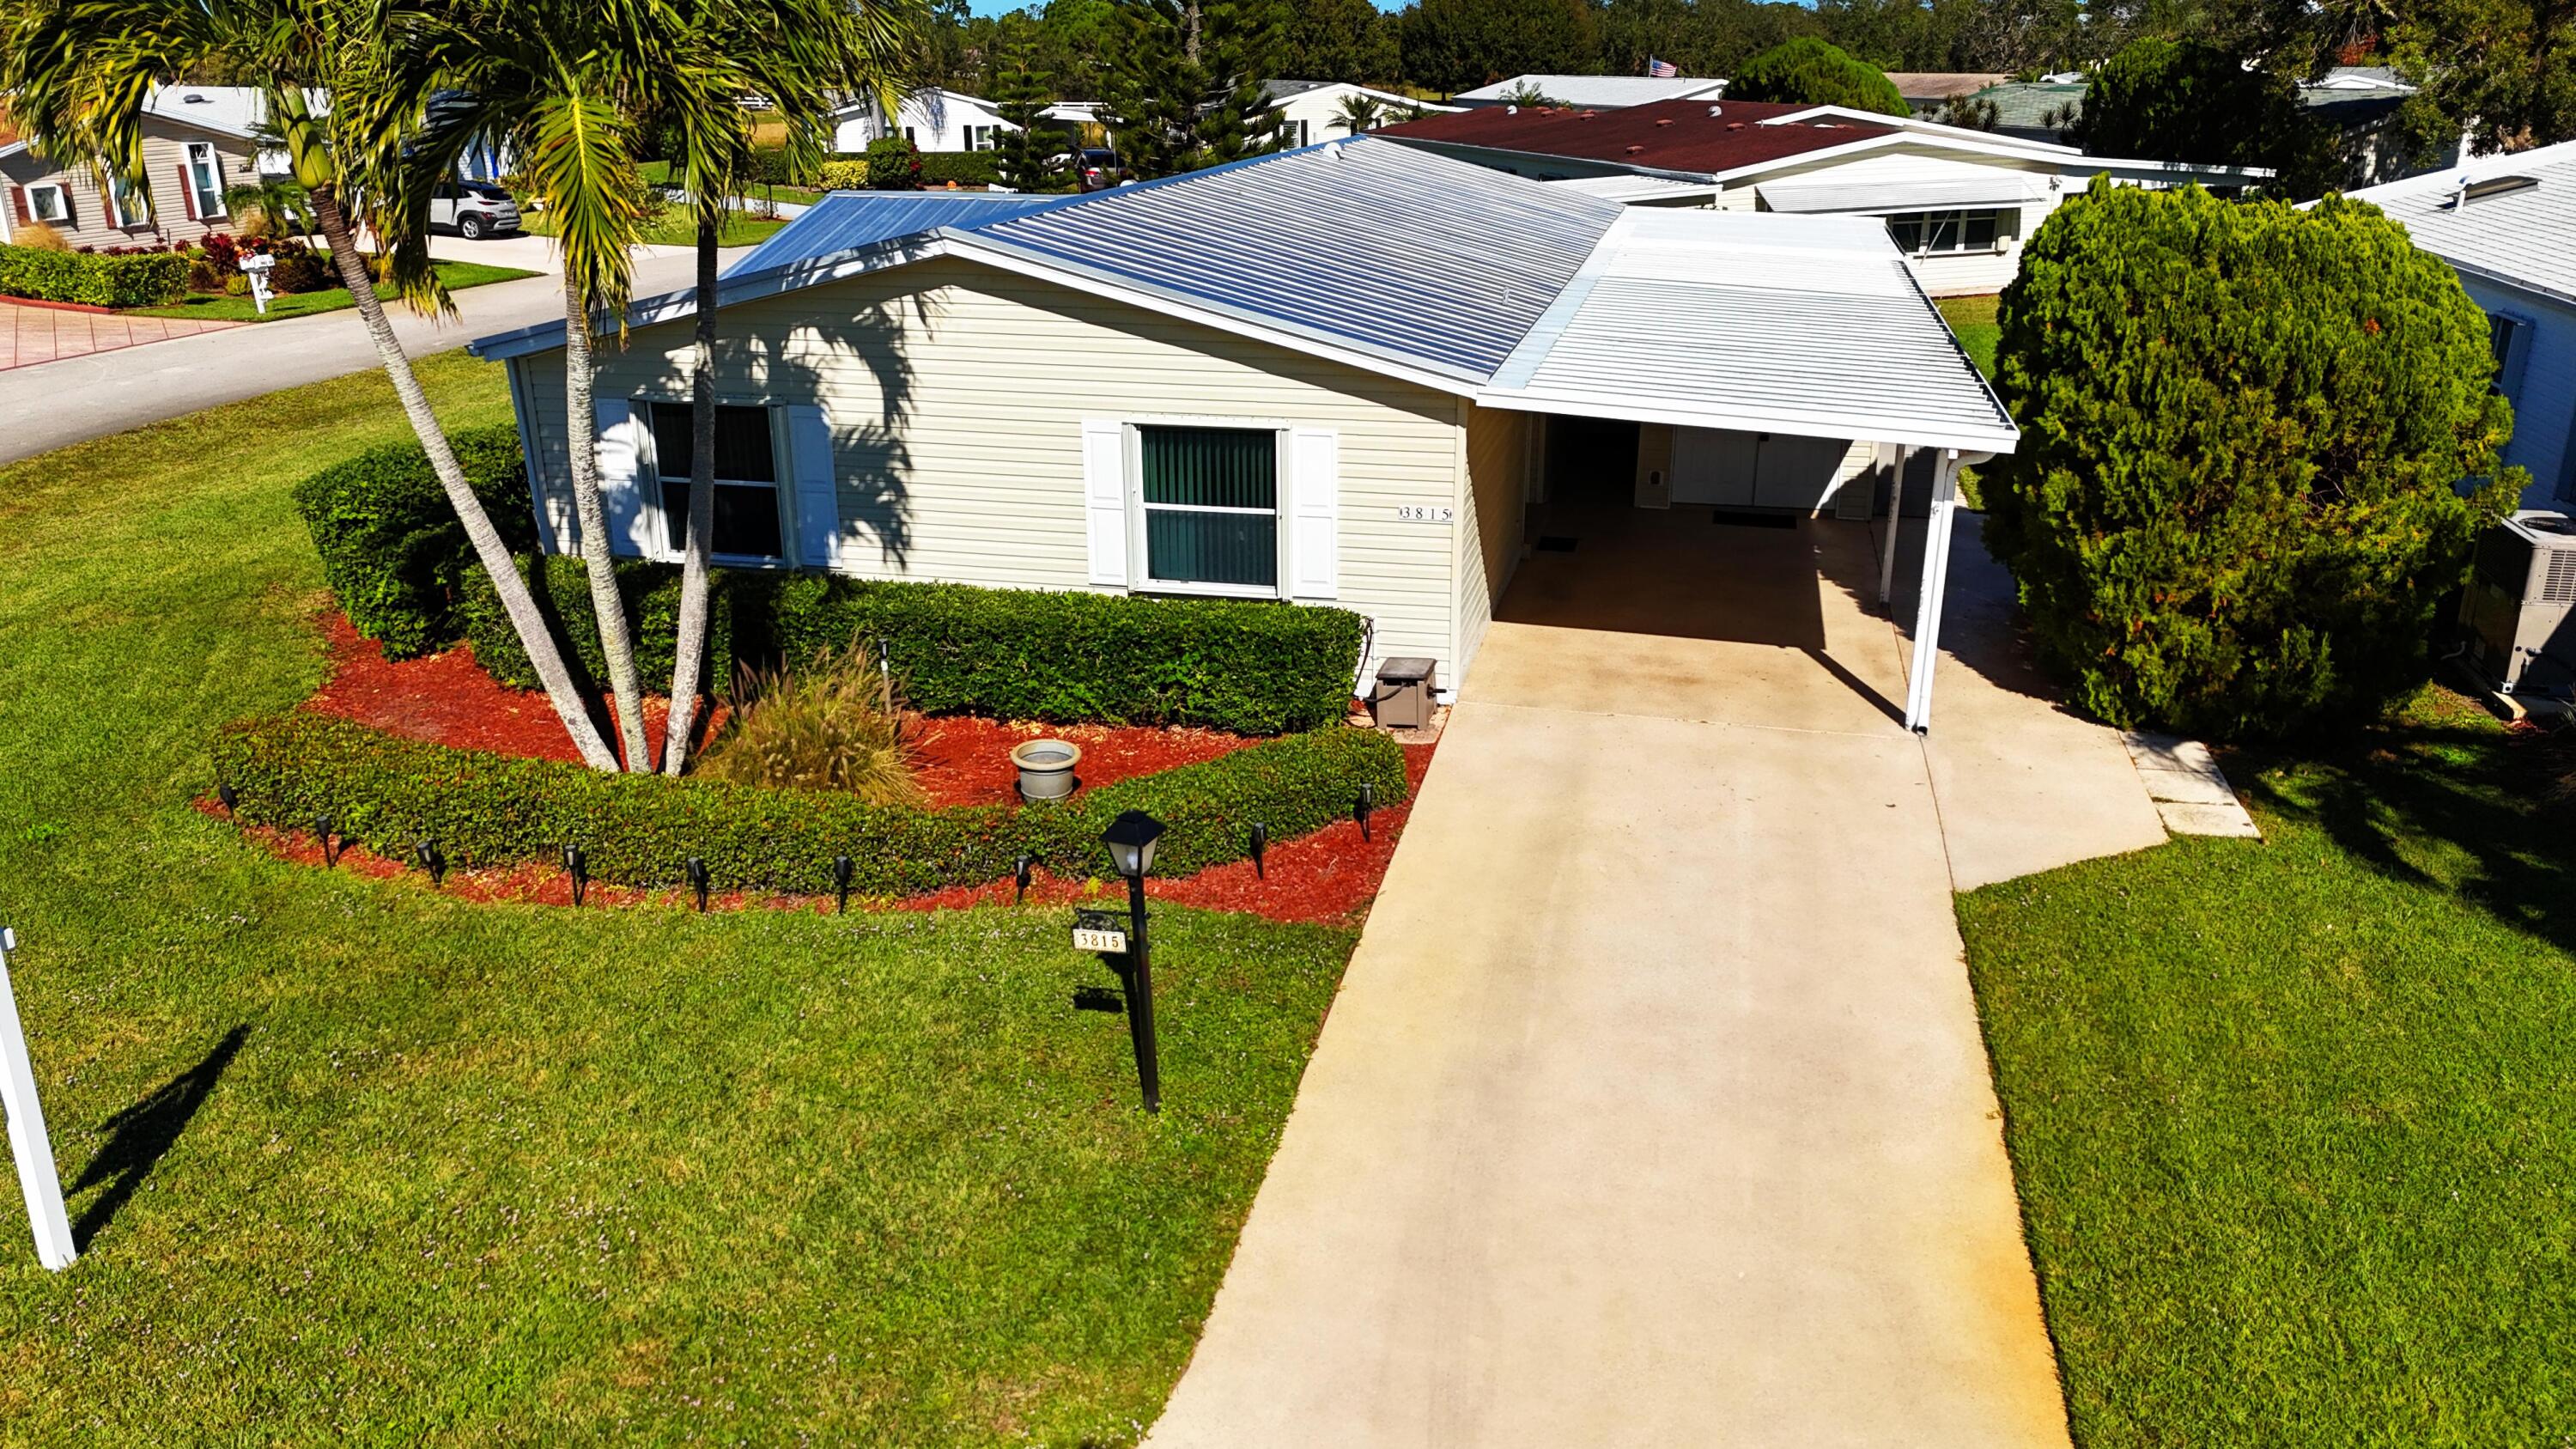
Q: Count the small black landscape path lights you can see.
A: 9